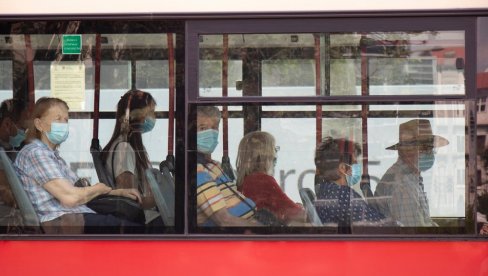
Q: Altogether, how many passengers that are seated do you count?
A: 7